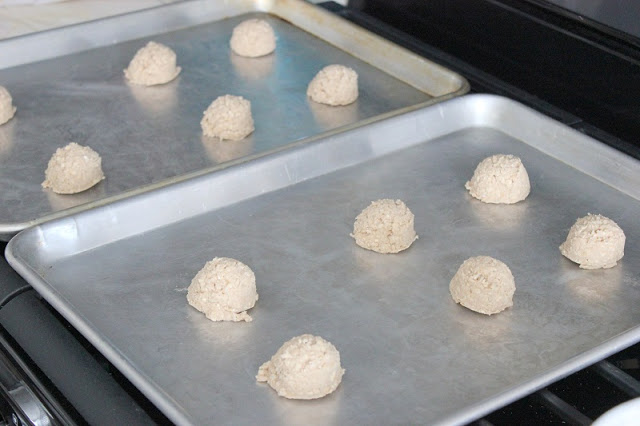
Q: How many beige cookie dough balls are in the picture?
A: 12